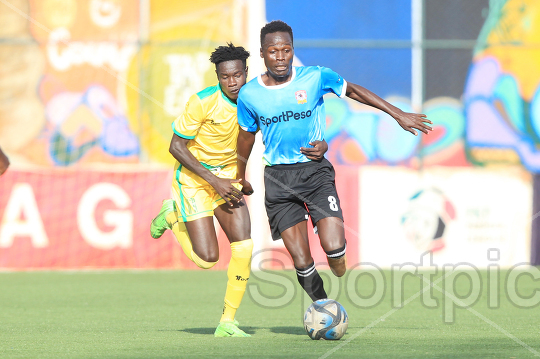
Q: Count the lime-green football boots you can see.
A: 2